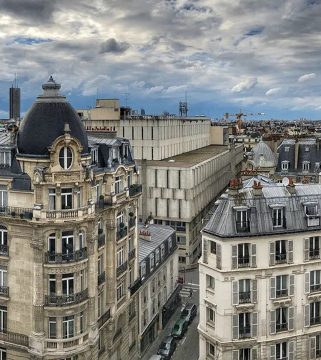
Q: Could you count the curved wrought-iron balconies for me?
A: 2